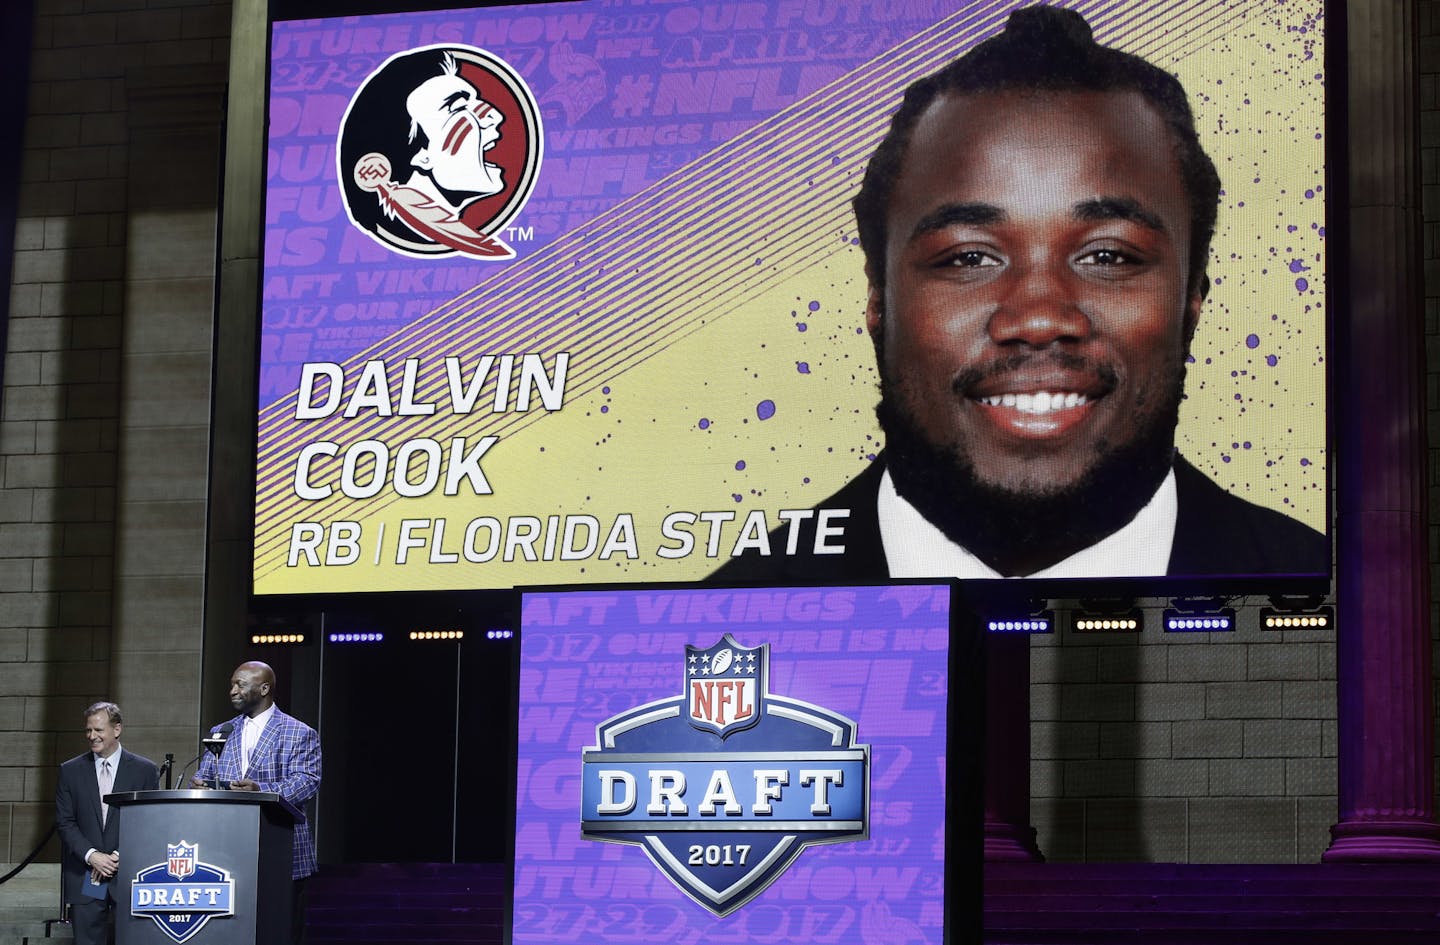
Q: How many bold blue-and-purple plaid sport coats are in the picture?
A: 1